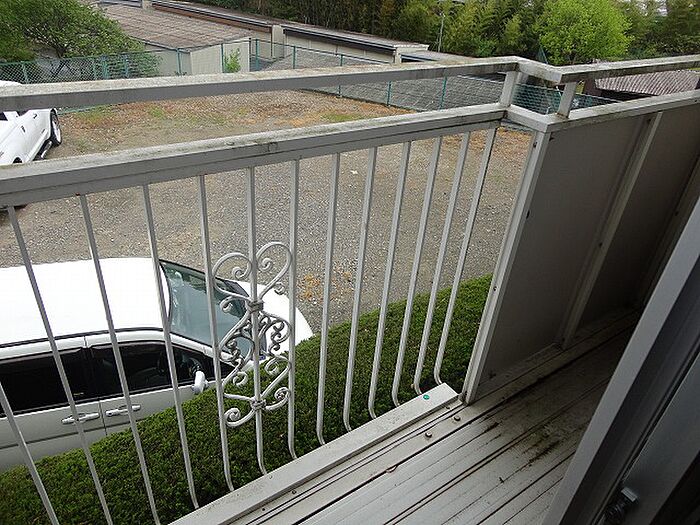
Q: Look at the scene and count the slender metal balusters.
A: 13